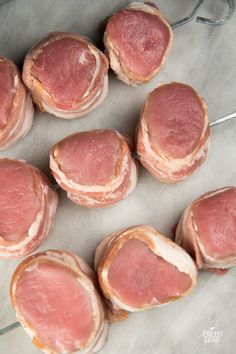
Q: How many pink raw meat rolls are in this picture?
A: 9